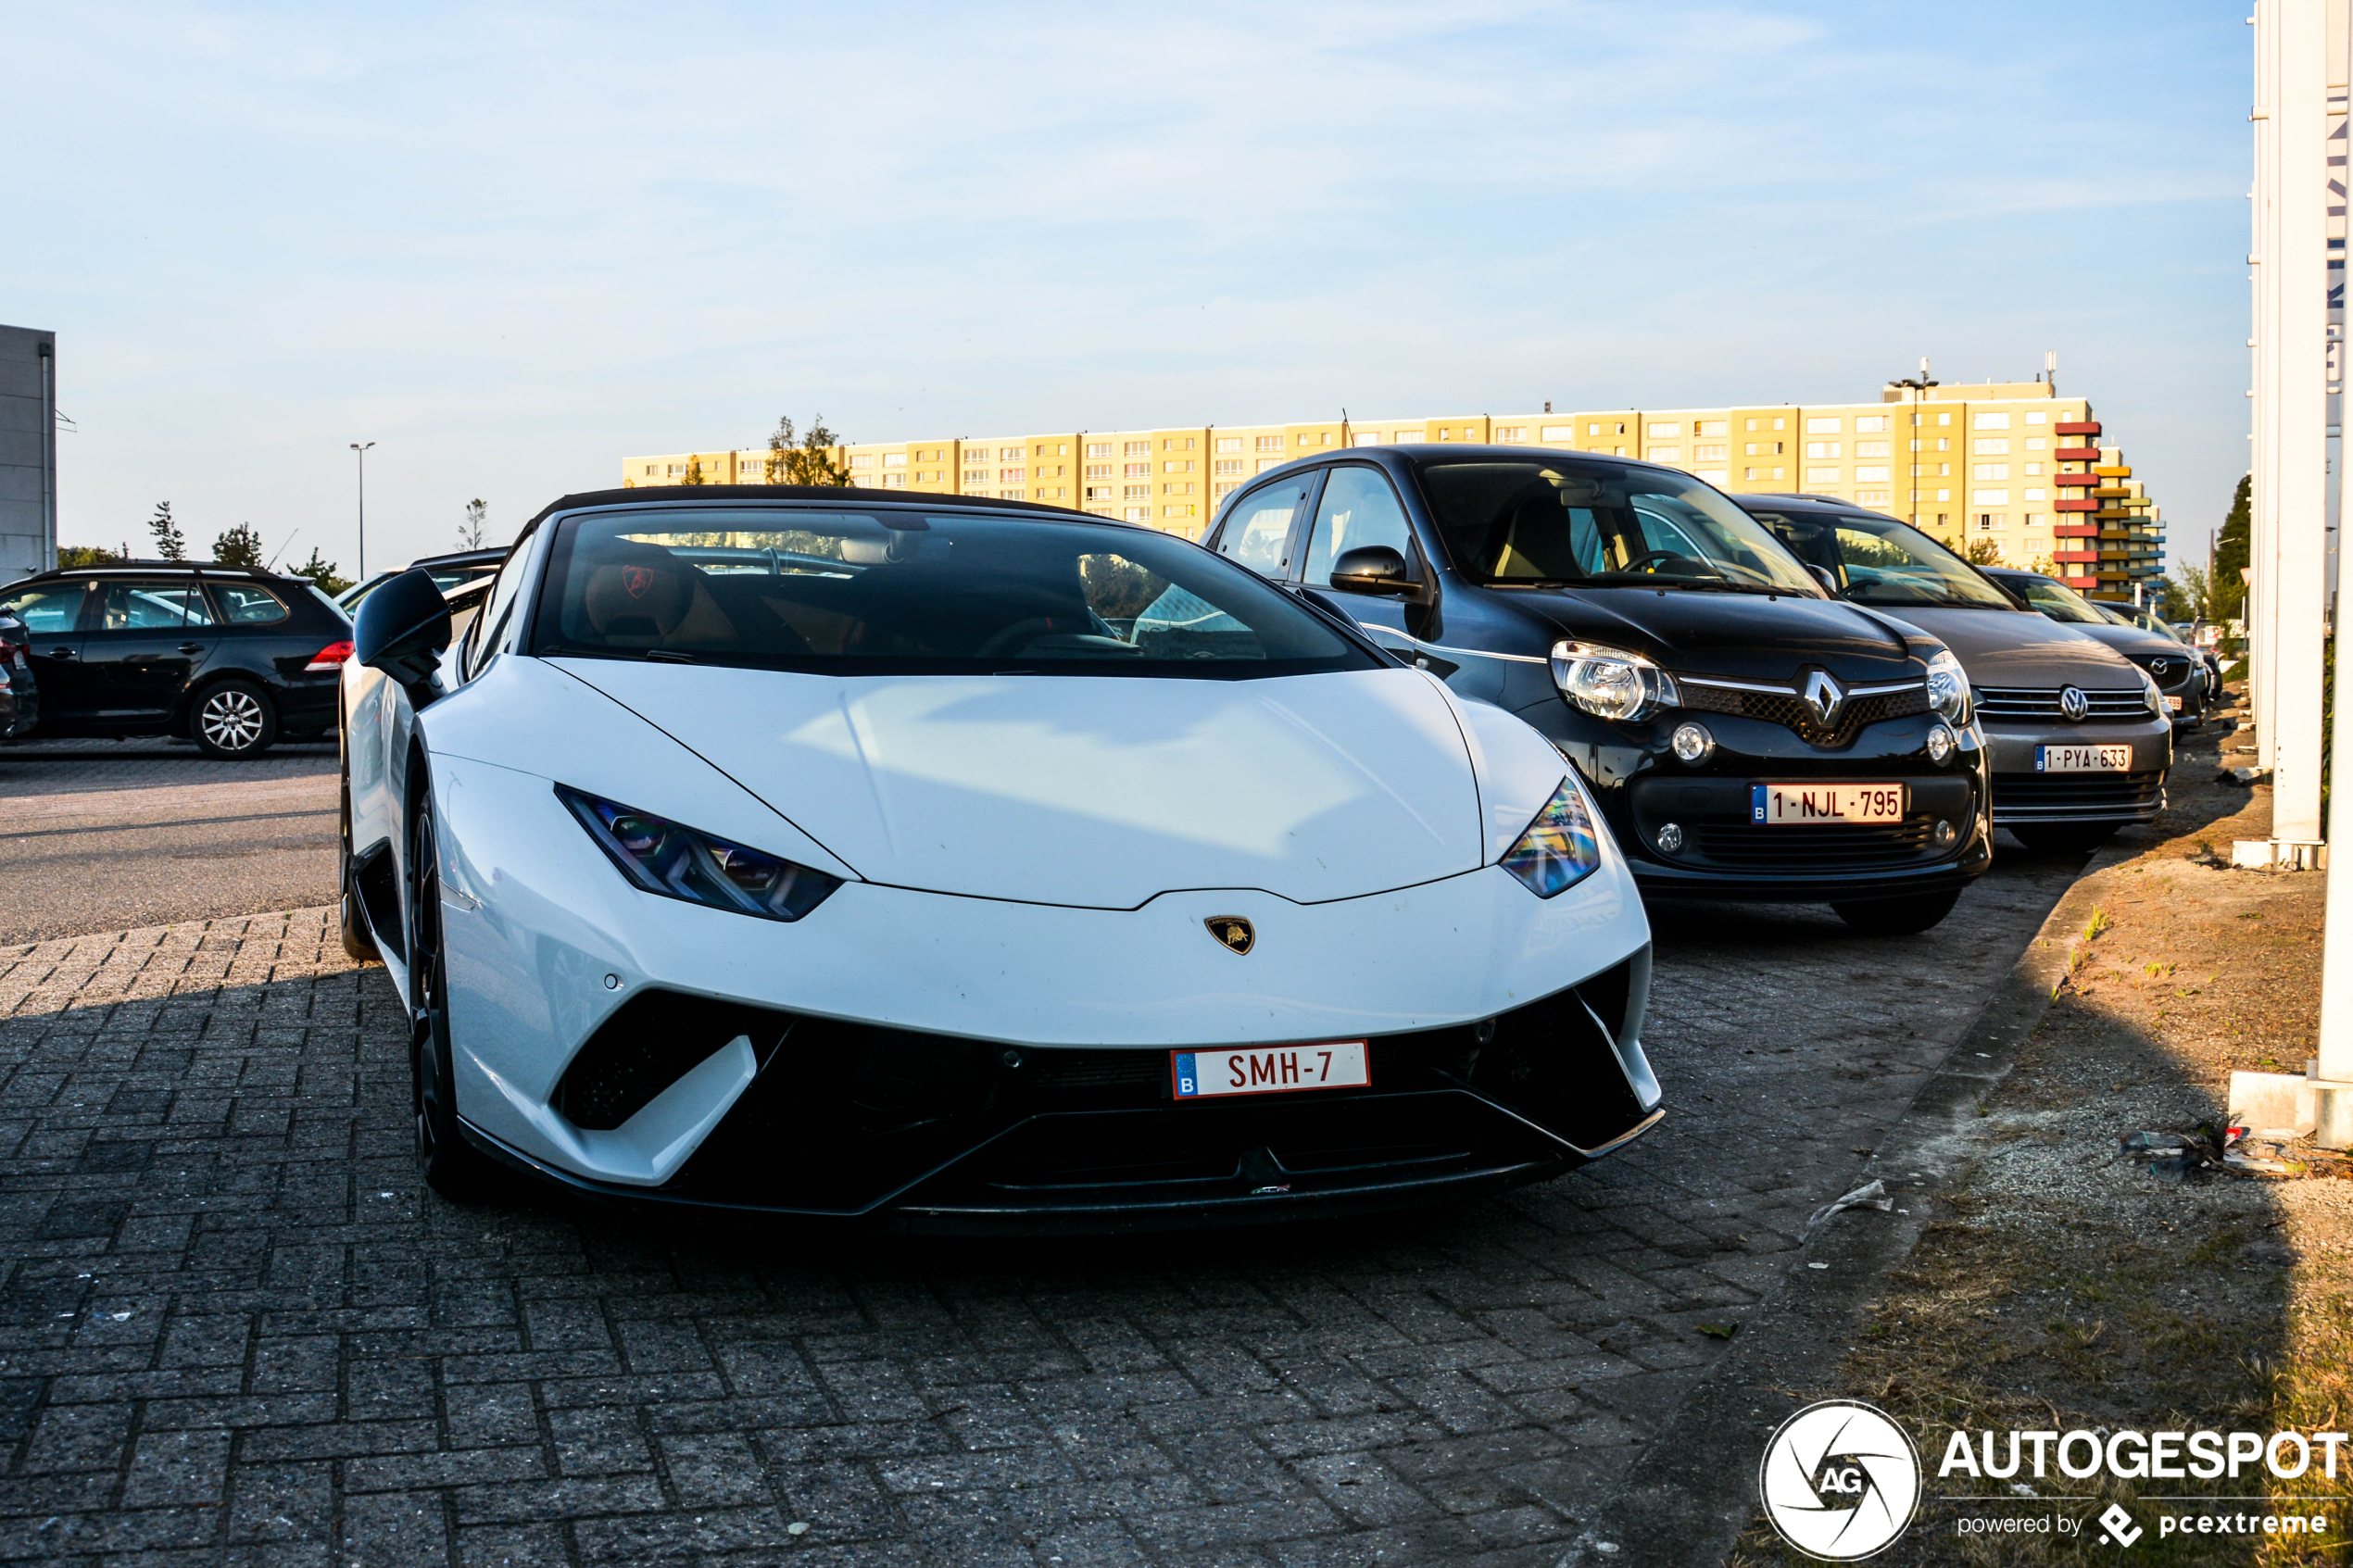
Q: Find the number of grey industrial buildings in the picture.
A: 1